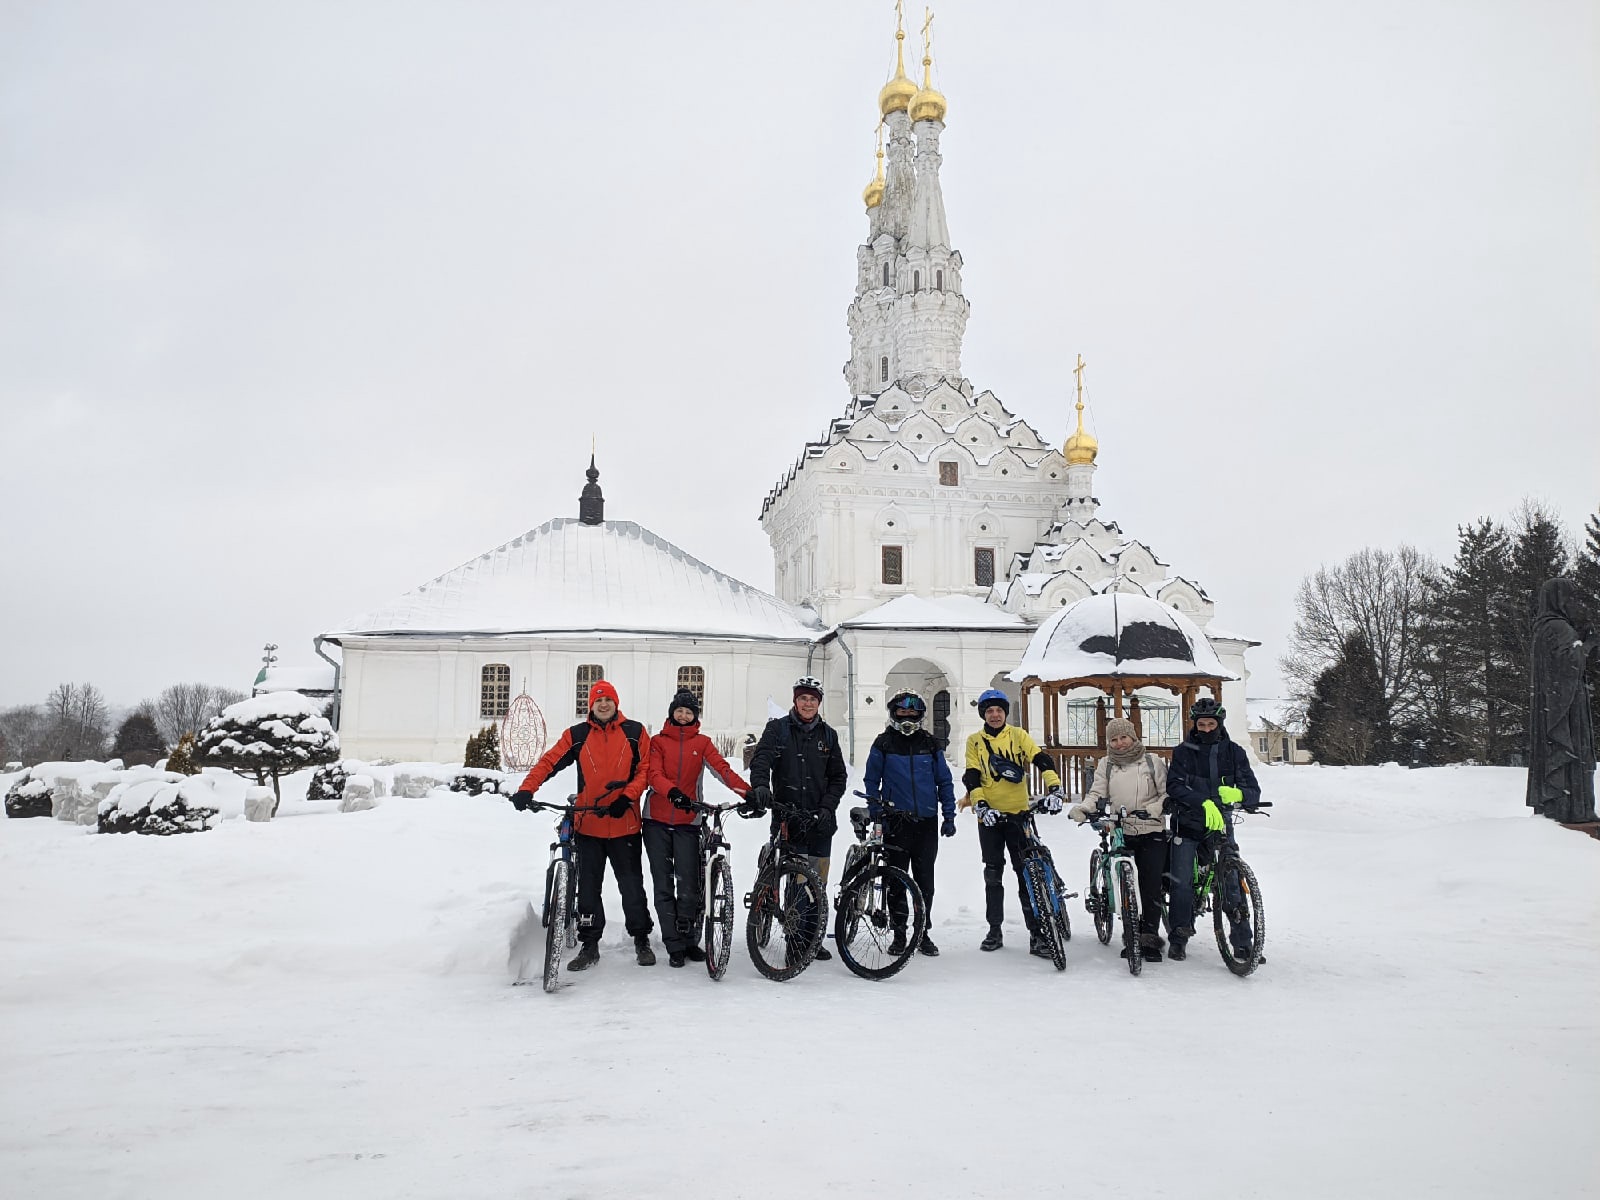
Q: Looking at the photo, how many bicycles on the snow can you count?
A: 7